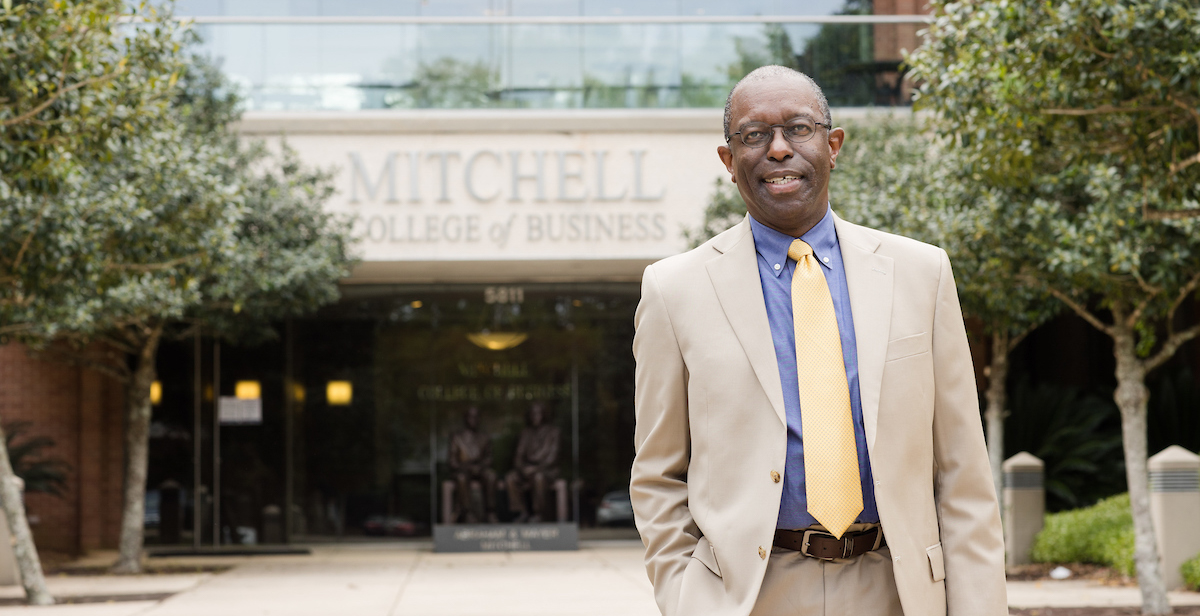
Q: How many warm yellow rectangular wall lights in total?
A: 3